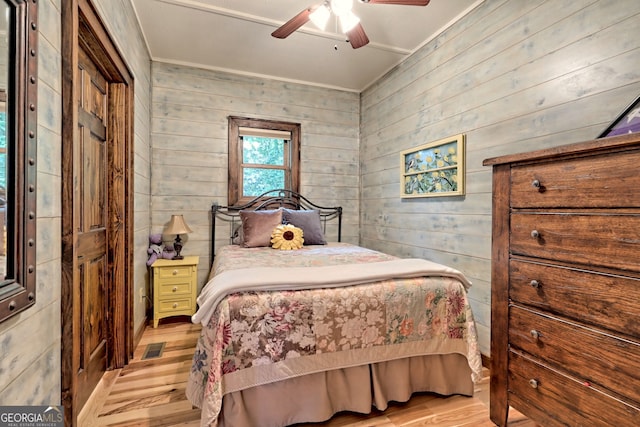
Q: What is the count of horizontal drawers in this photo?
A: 8